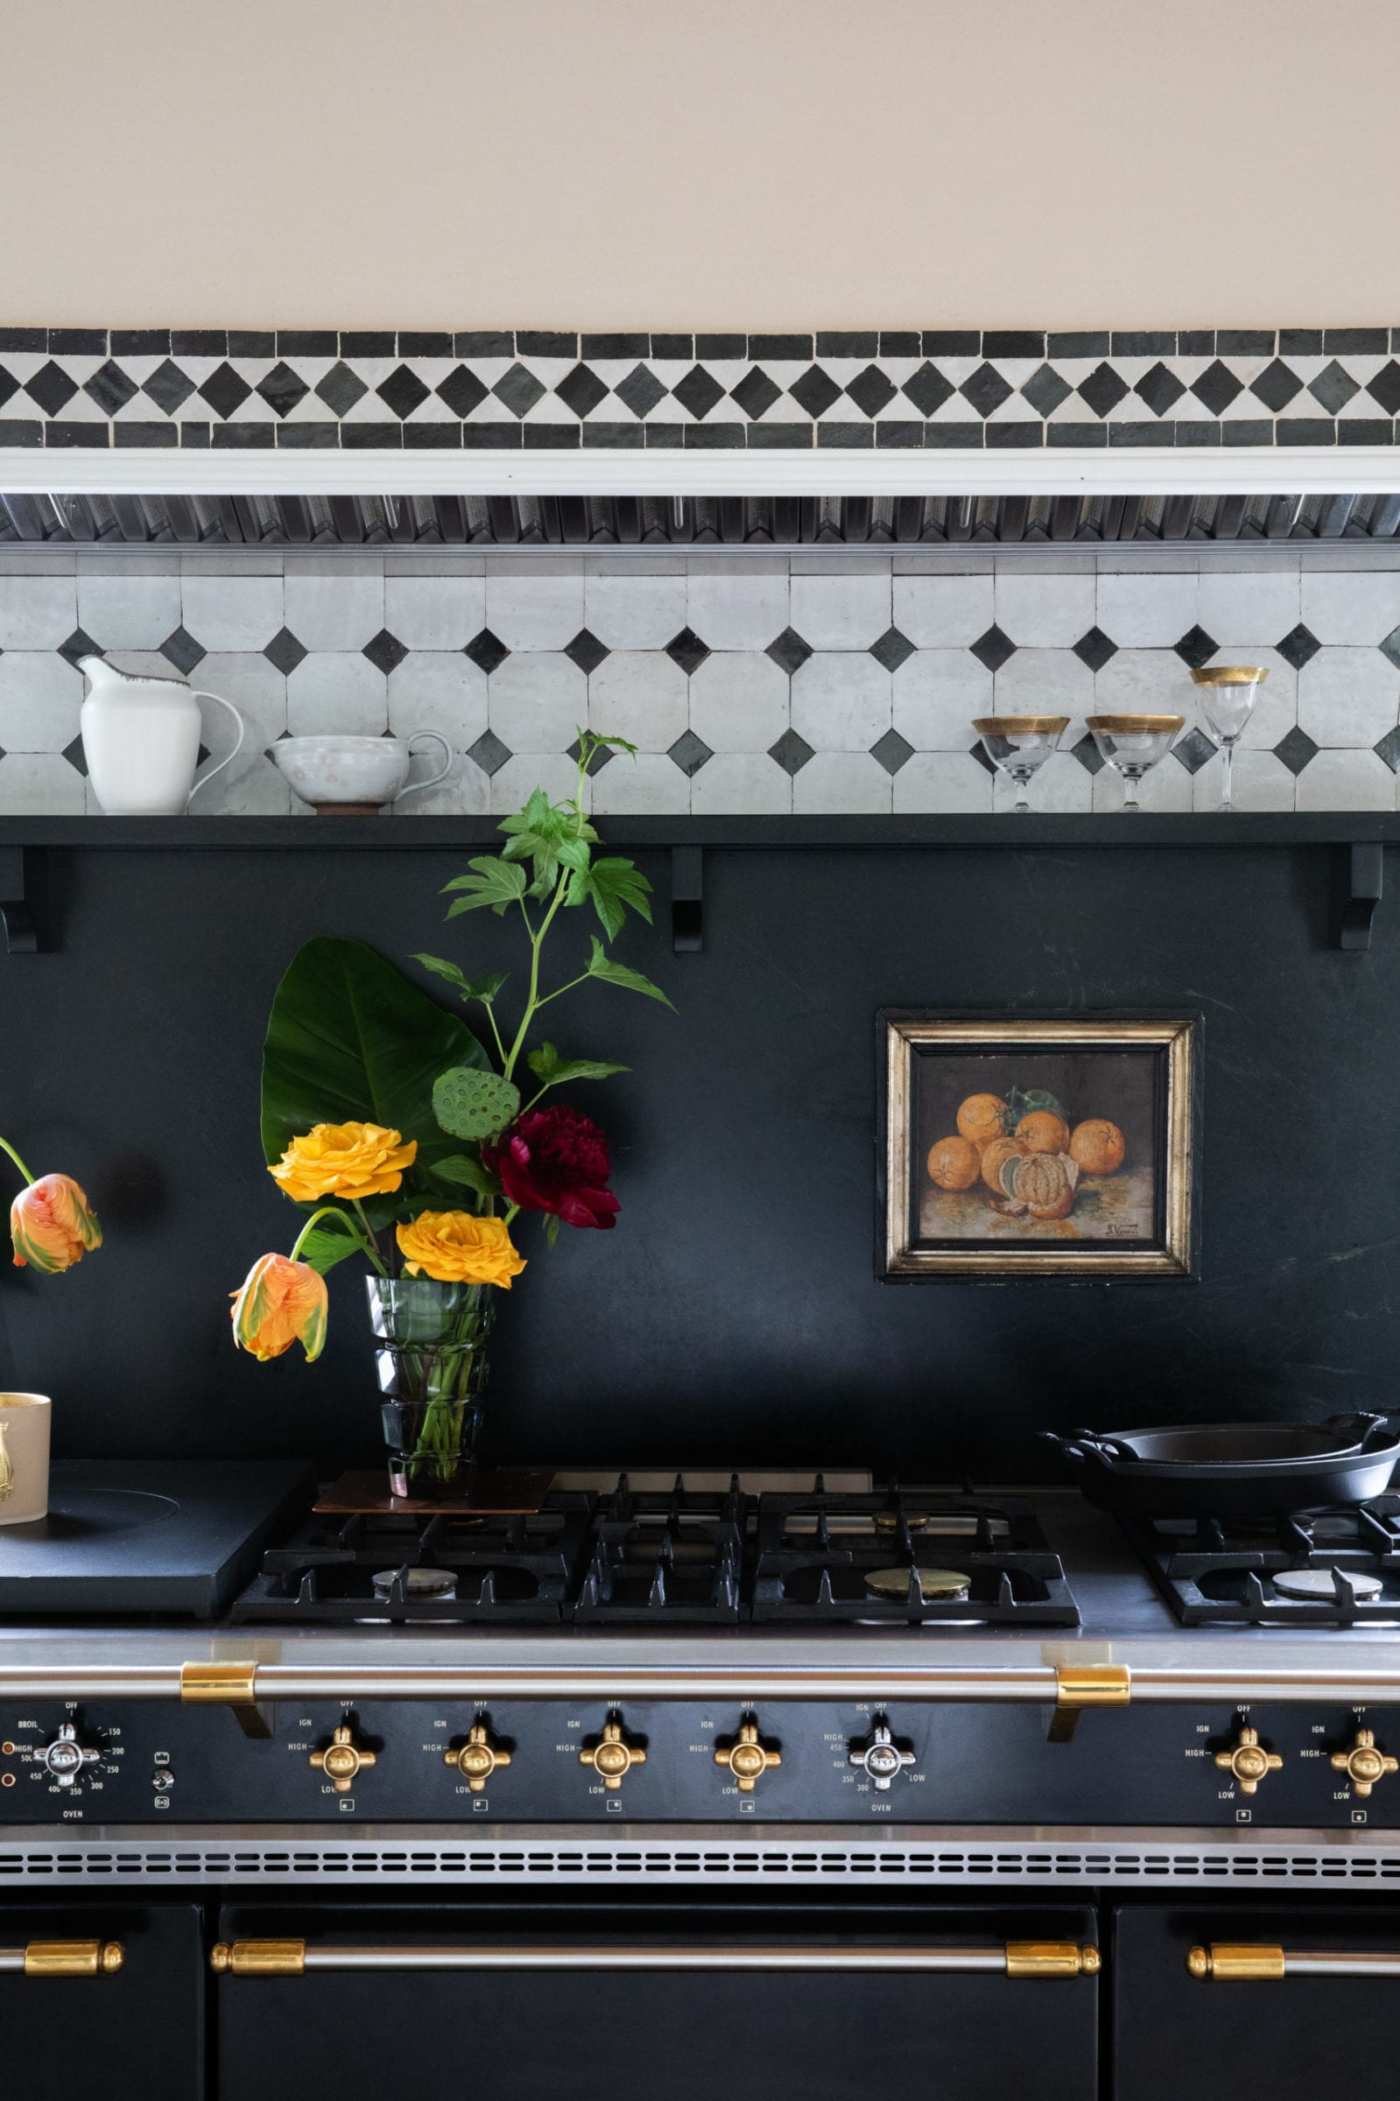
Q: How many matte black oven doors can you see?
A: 3